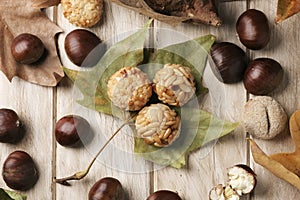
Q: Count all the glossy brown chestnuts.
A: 10